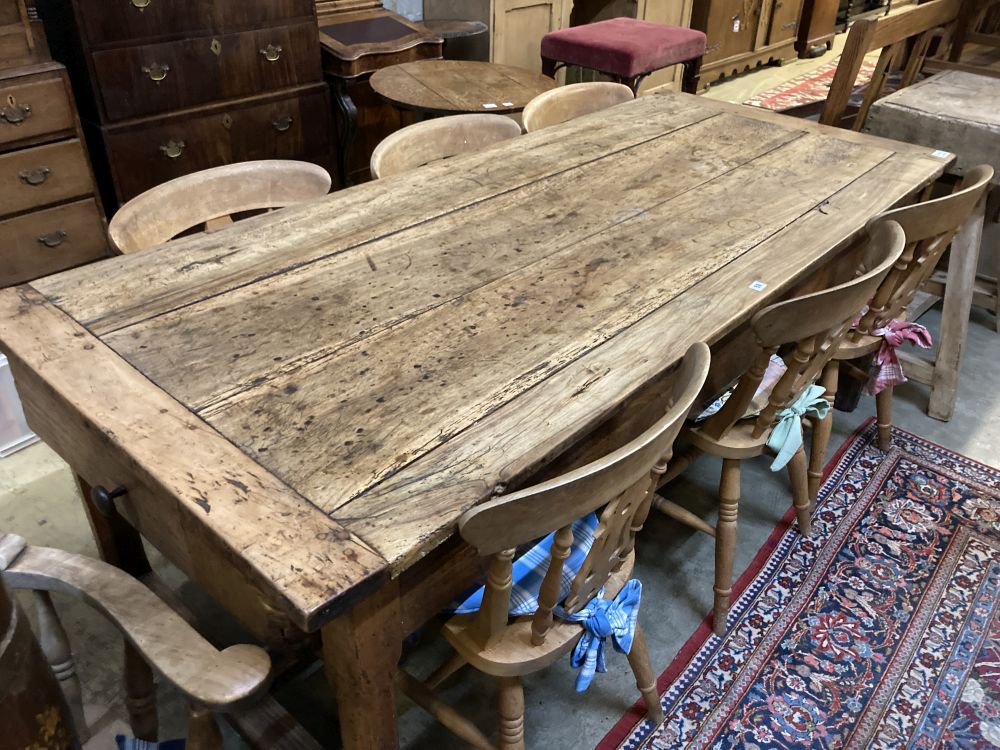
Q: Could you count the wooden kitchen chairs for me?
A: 7